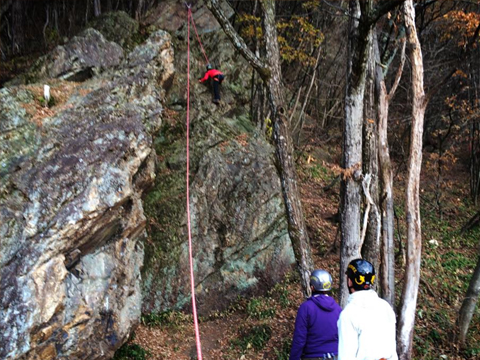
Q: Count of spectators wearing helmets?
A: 2